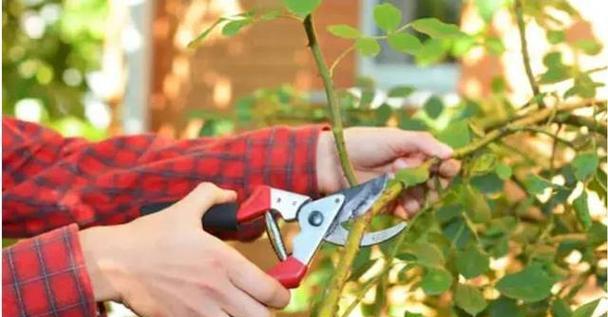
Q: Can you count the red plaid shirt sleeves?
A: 2